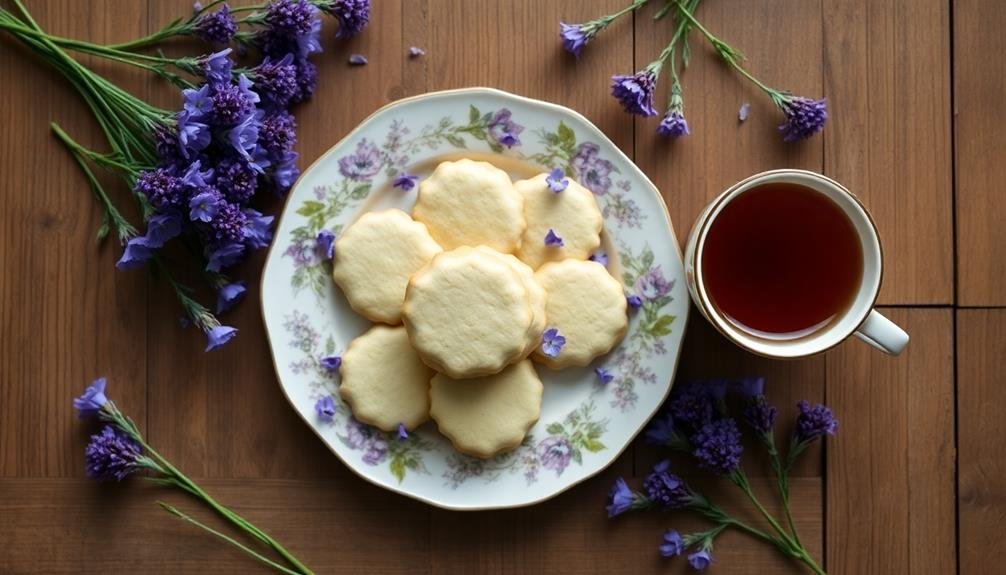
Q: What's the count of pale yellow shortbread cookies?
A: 8